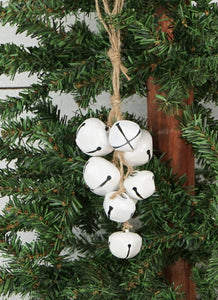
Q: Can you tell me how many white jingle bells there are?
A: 7